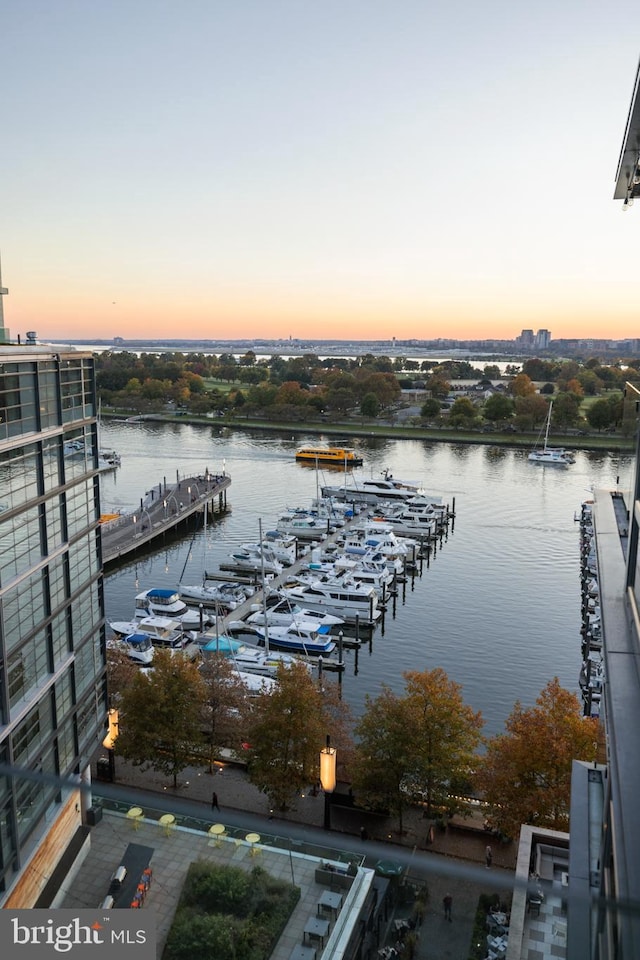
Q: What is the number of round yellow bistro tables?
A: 4